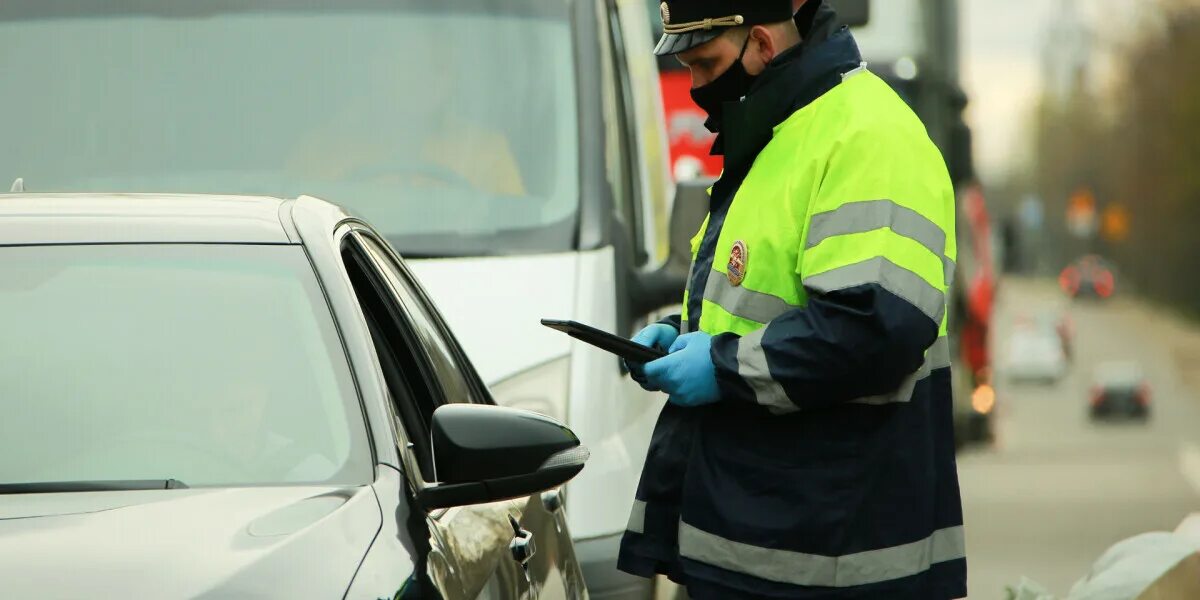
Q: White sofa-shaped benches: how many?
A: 0